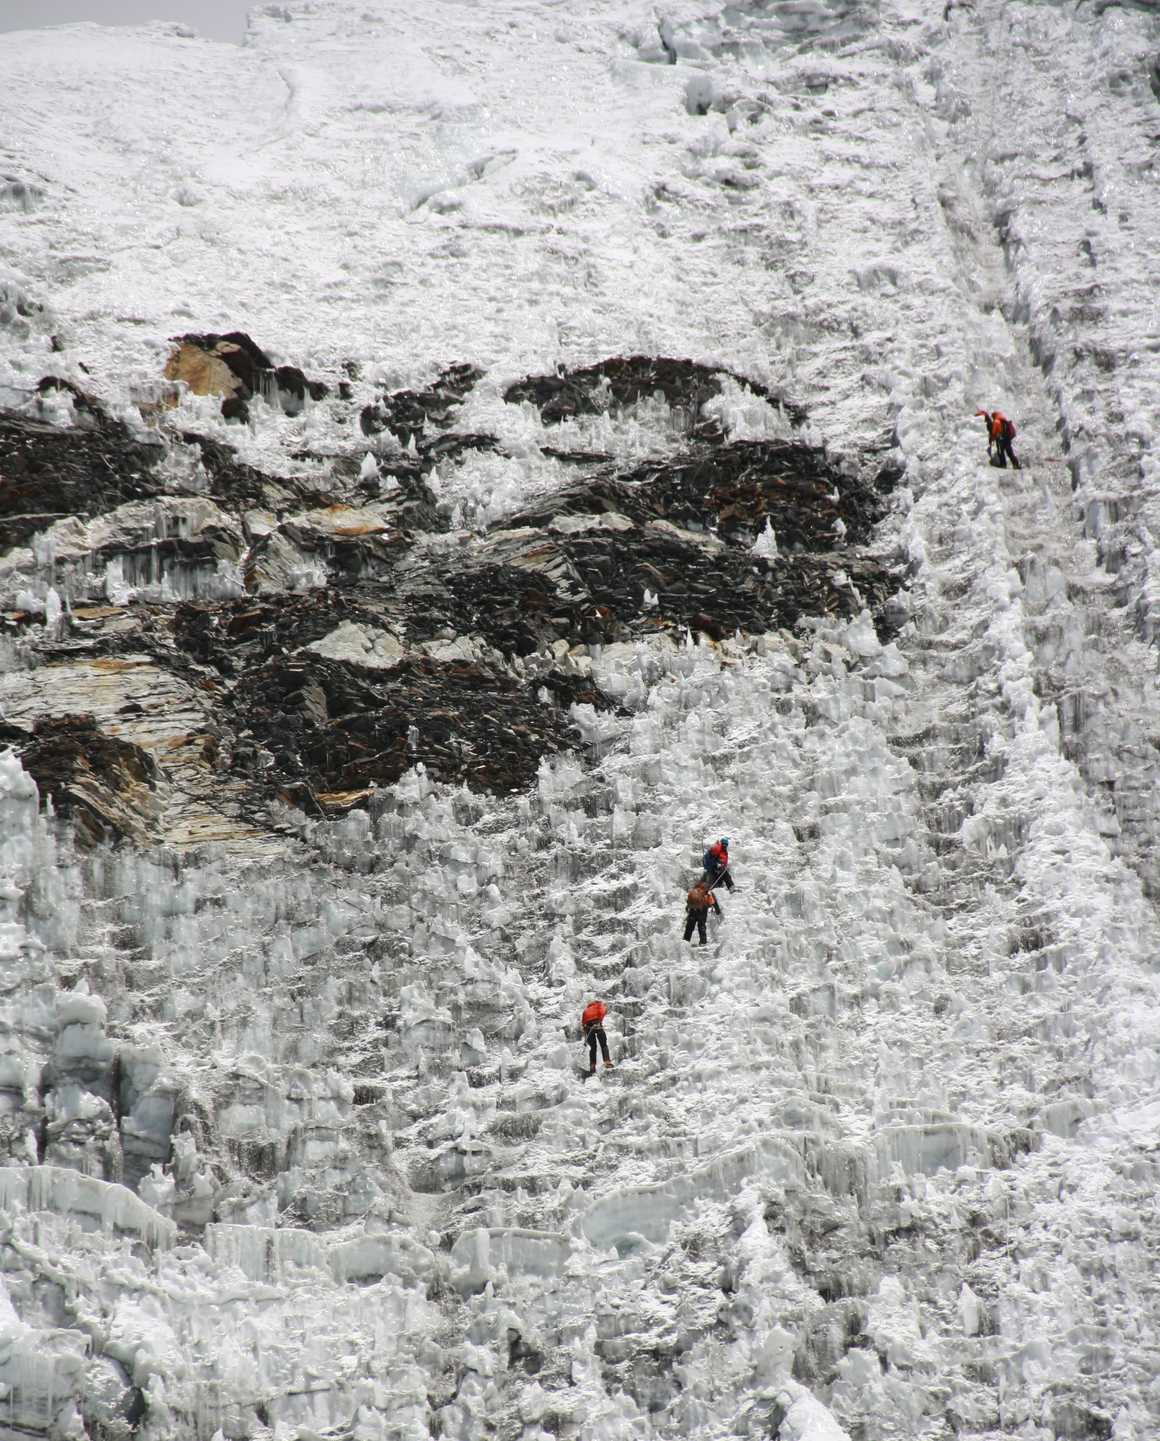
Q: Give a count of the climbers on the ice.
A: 4